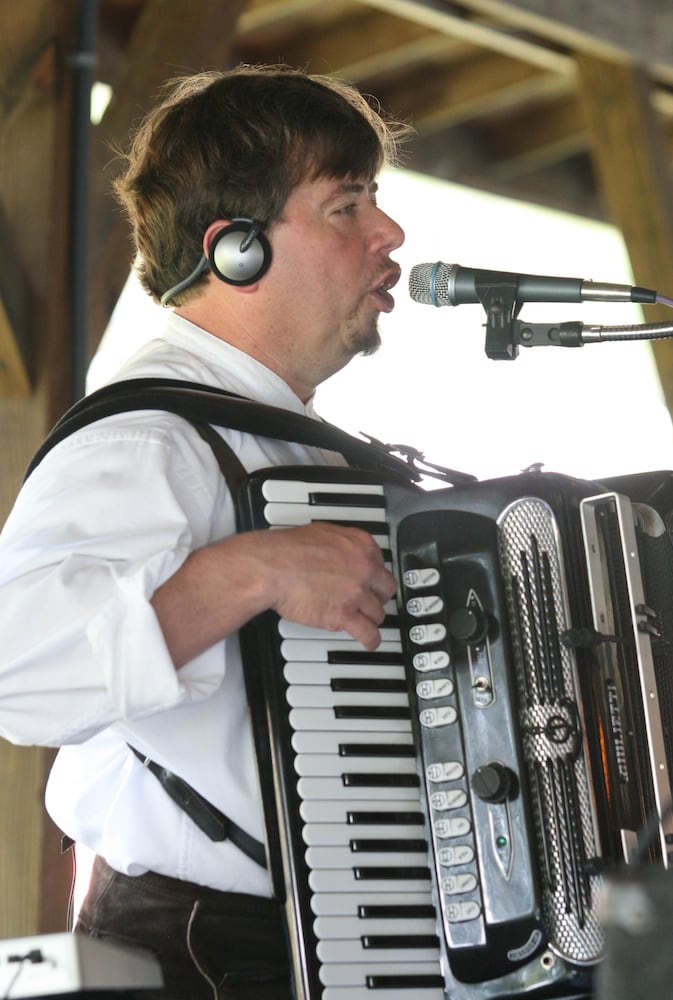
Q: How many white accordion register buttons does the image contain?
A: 12